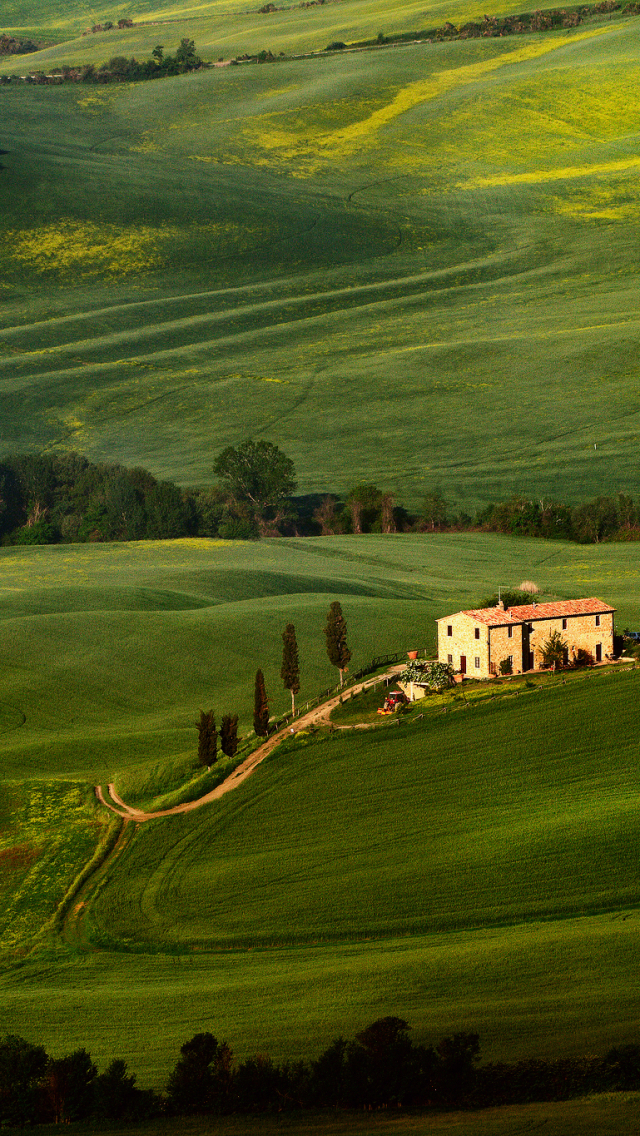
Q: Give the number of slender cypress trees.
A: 5